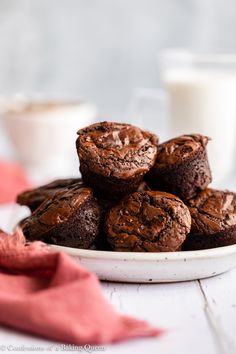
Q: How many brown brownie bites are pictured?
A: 6